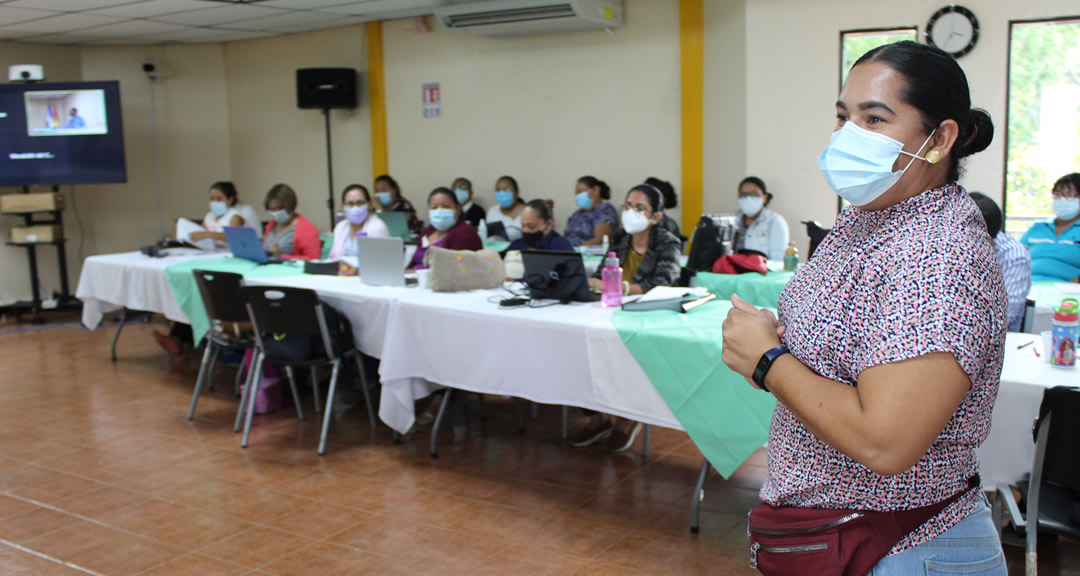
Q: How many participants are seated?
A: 14